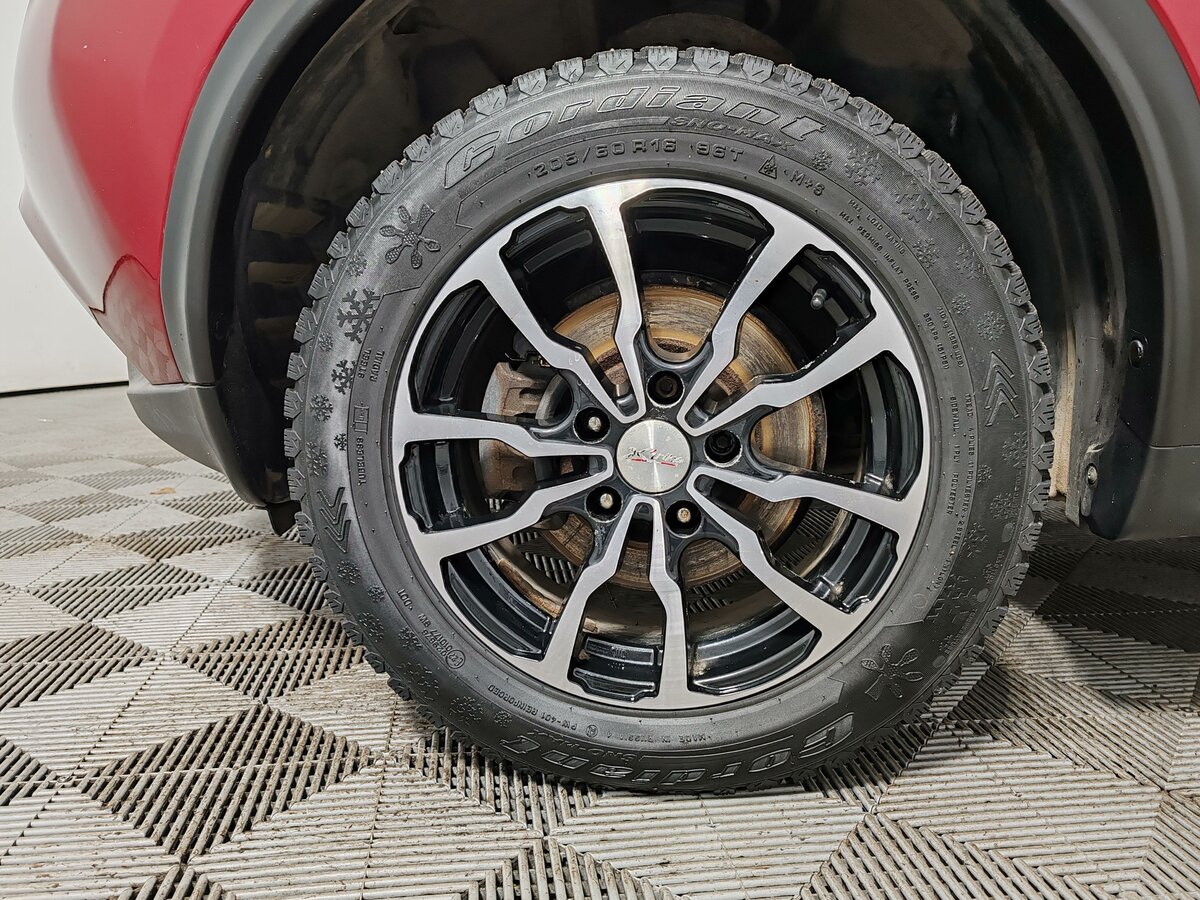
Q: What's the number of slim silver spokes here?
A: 10